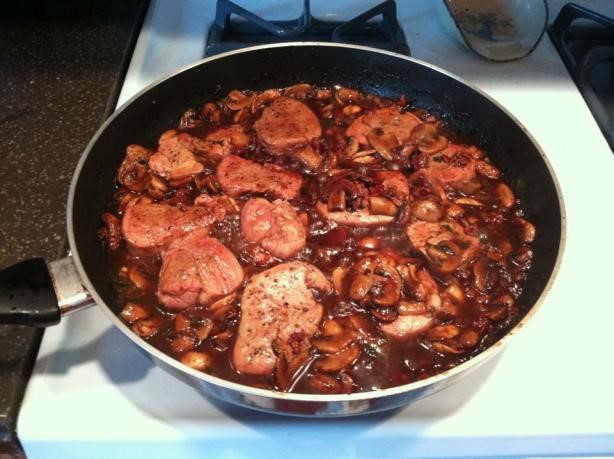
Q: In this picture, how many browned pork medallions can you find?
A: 12